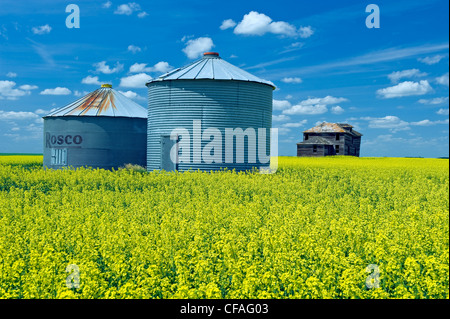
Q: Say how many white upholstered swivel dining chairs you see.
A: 0